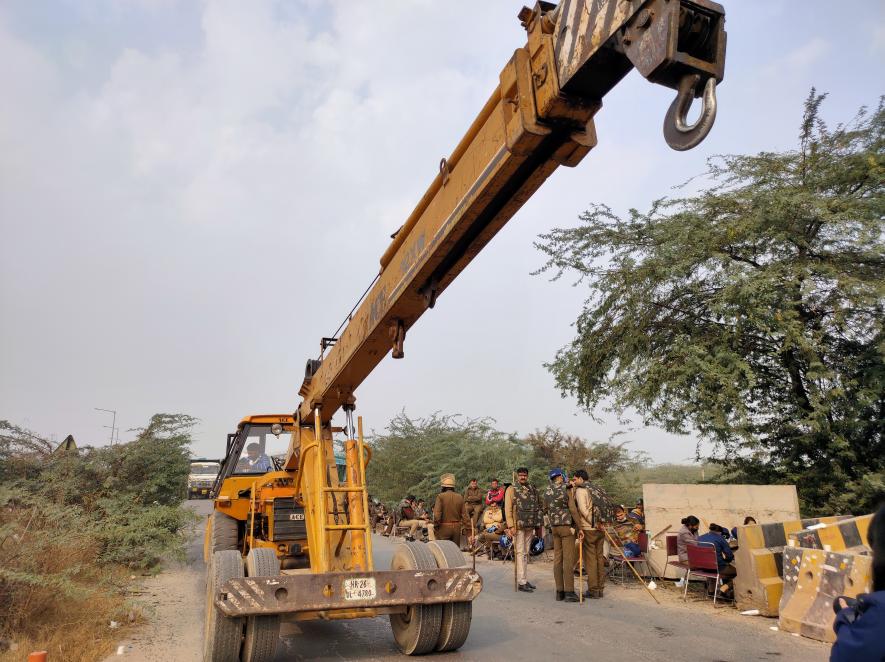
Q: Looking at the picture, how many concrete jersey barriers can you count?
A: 3